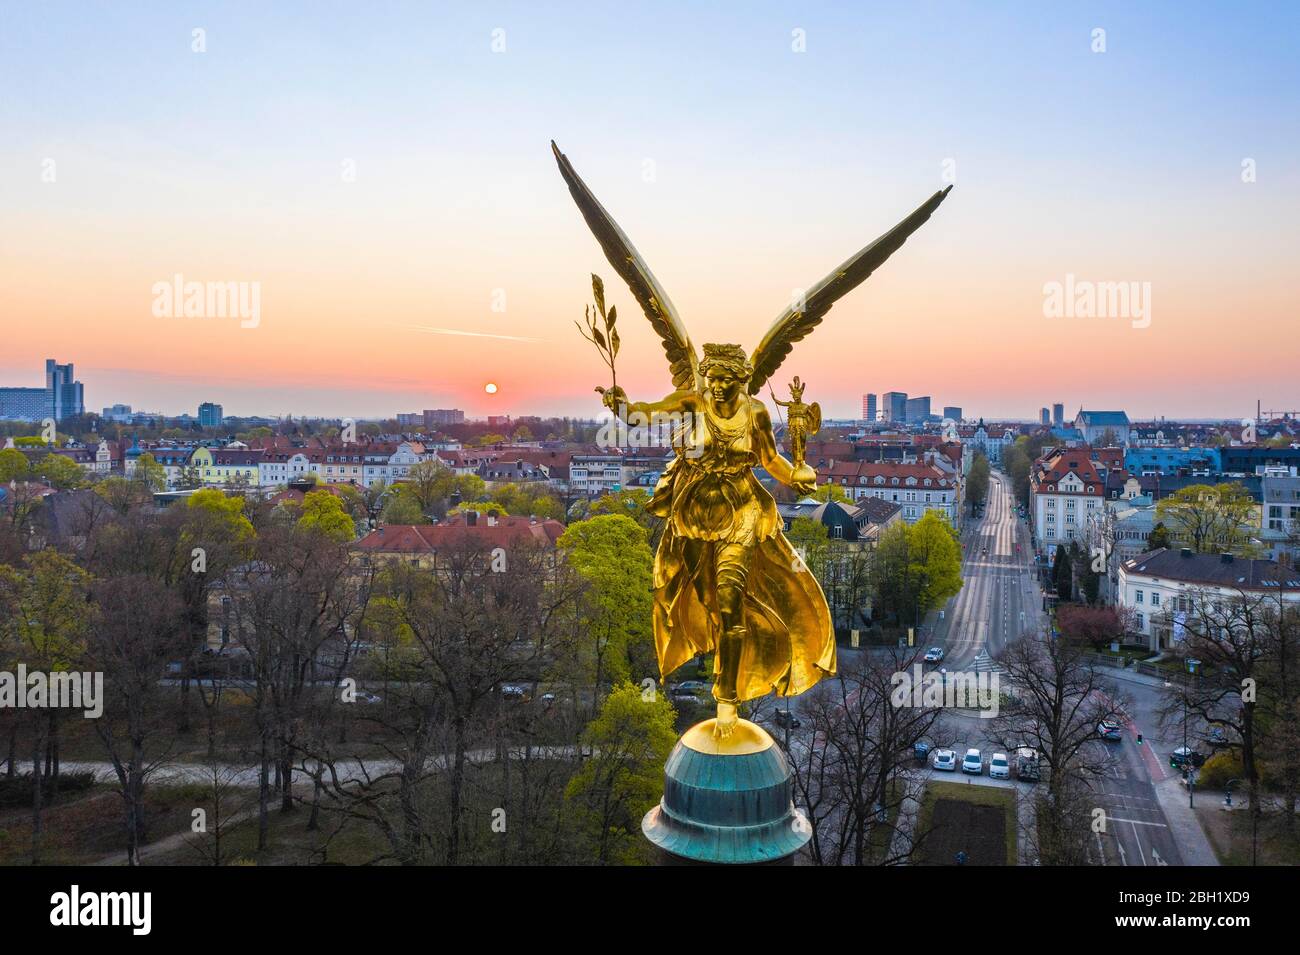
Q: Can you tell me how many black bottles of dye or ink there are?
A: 0